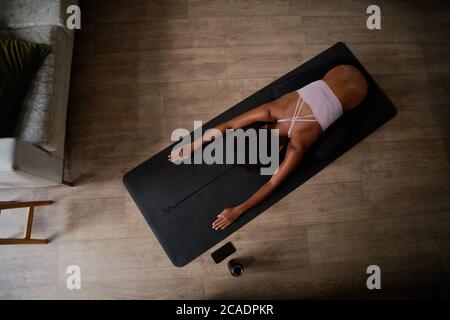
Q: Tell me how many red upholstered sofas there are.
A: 0